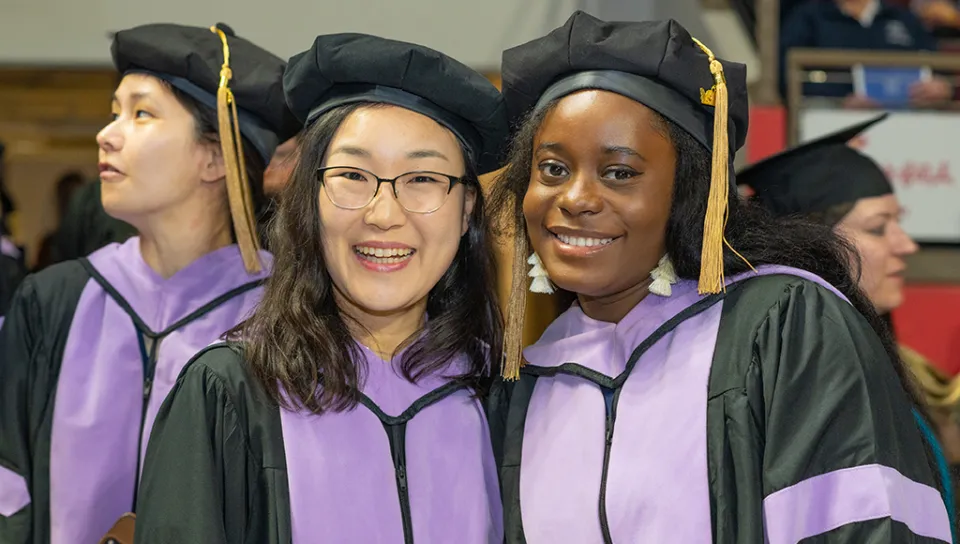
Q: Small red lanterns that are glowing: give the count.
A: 0